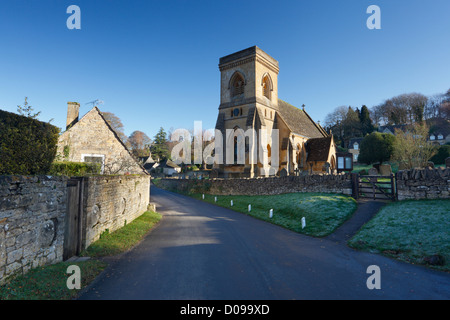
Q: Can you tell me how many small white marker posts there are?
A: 6